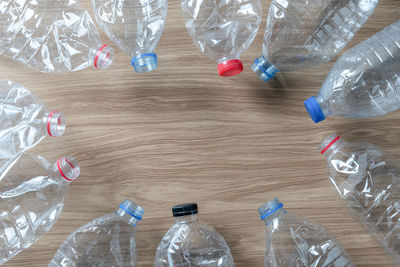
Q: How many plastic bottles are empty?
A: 11